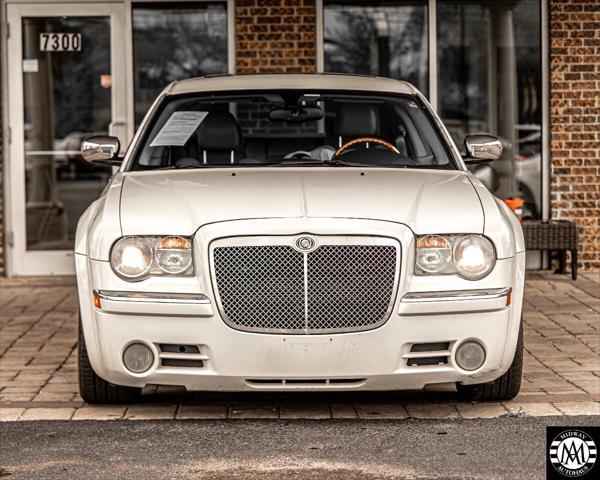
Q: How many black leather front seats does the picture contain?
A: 2